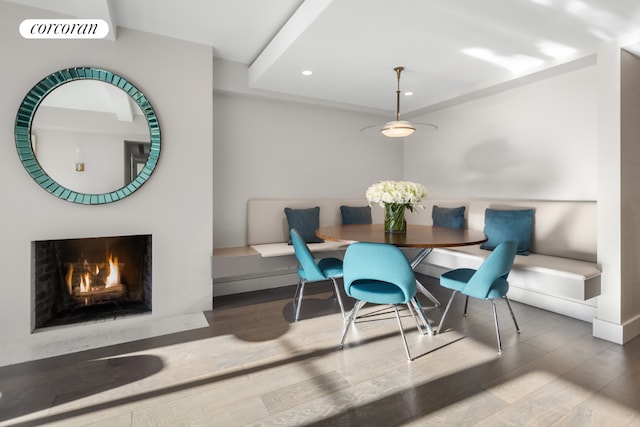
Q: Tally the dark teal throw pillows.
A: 4